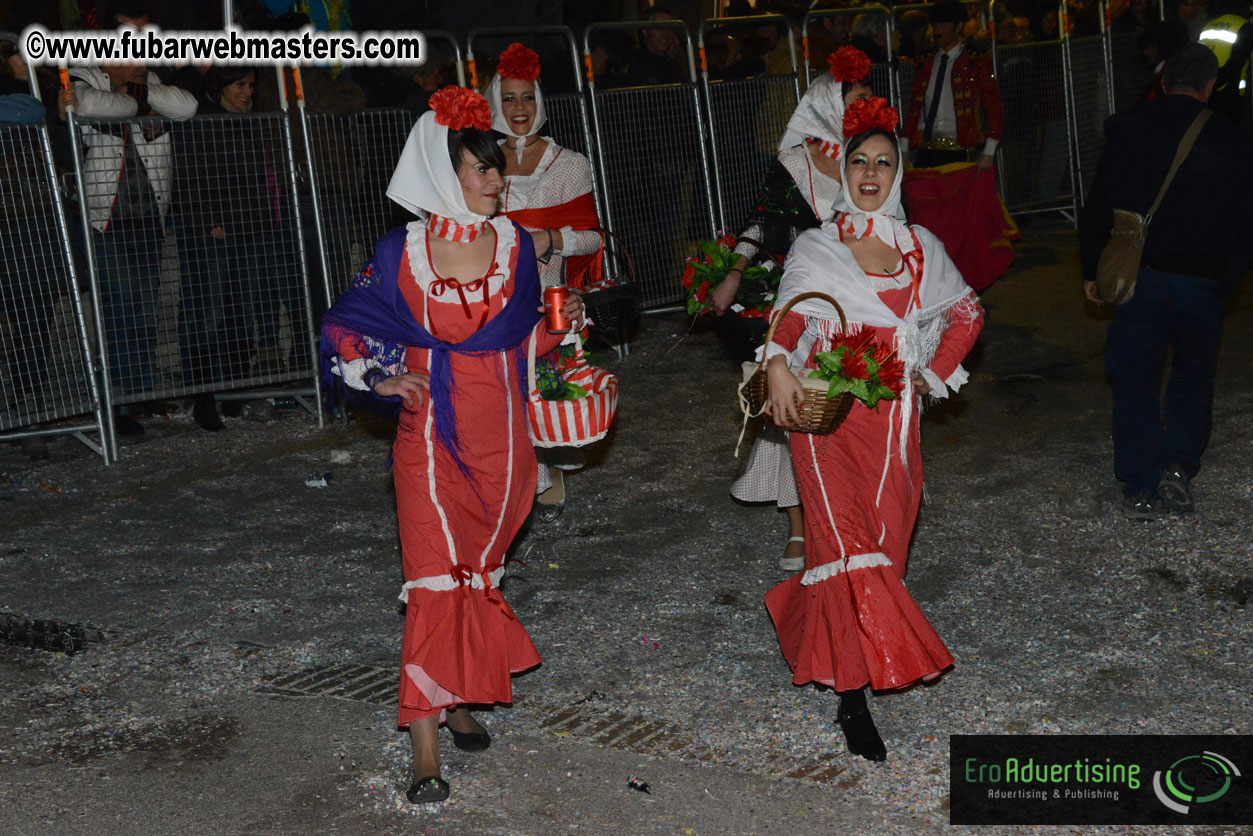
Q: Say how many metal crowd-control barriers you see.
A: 11